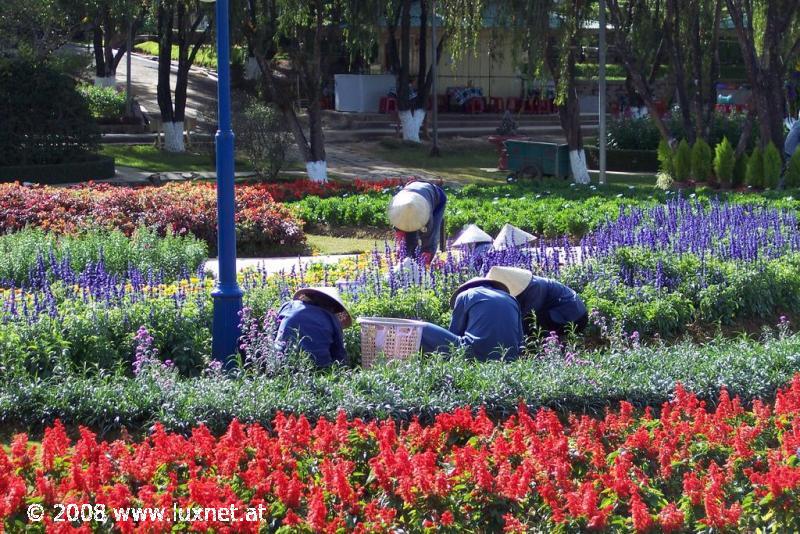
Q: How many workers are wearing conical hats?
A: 6